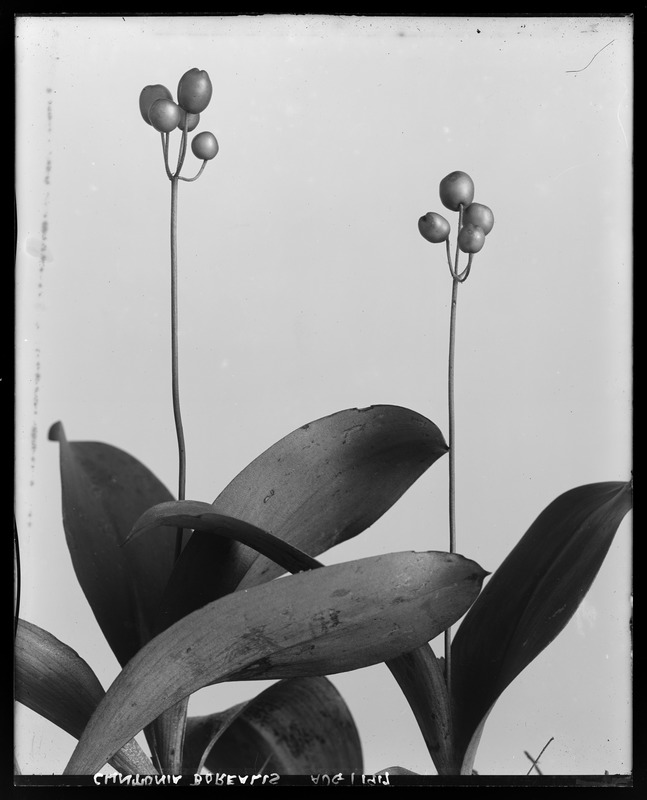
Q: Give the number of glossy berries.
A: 9